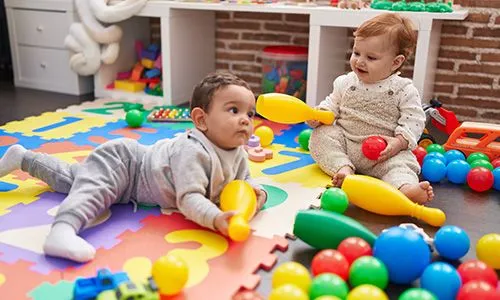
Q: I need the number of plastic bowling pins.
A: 4